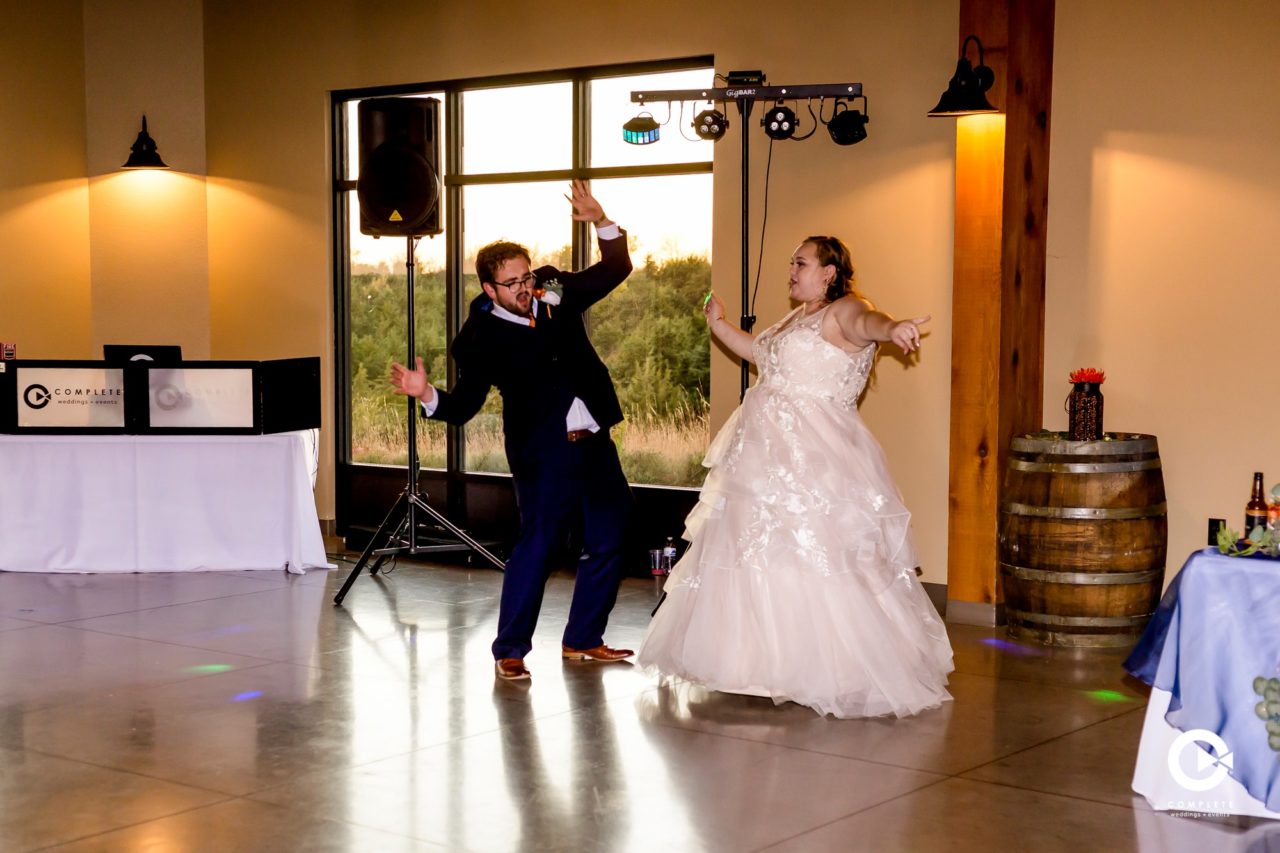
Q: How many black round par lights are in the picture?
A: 2